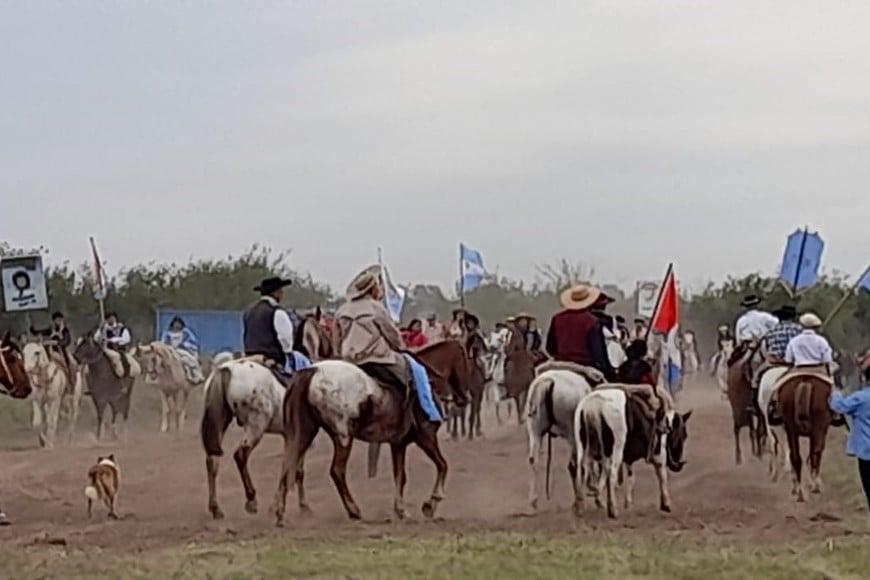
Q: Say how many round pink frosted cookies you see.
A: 0